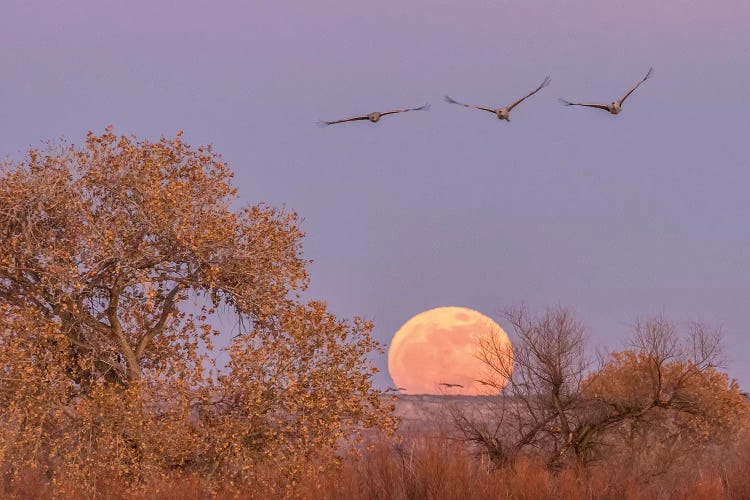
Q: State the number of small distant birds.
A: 3